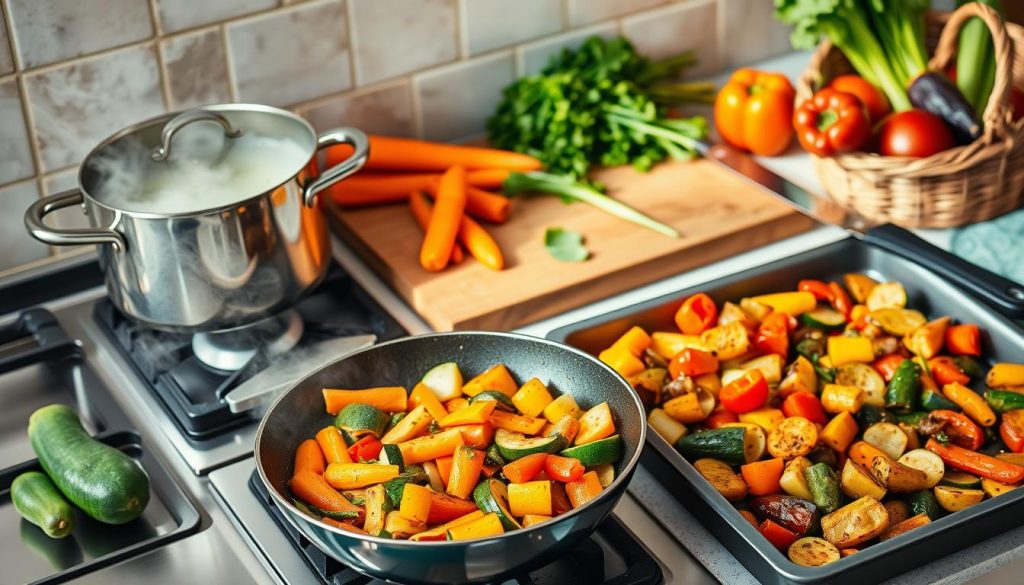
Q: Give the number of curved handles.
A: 4